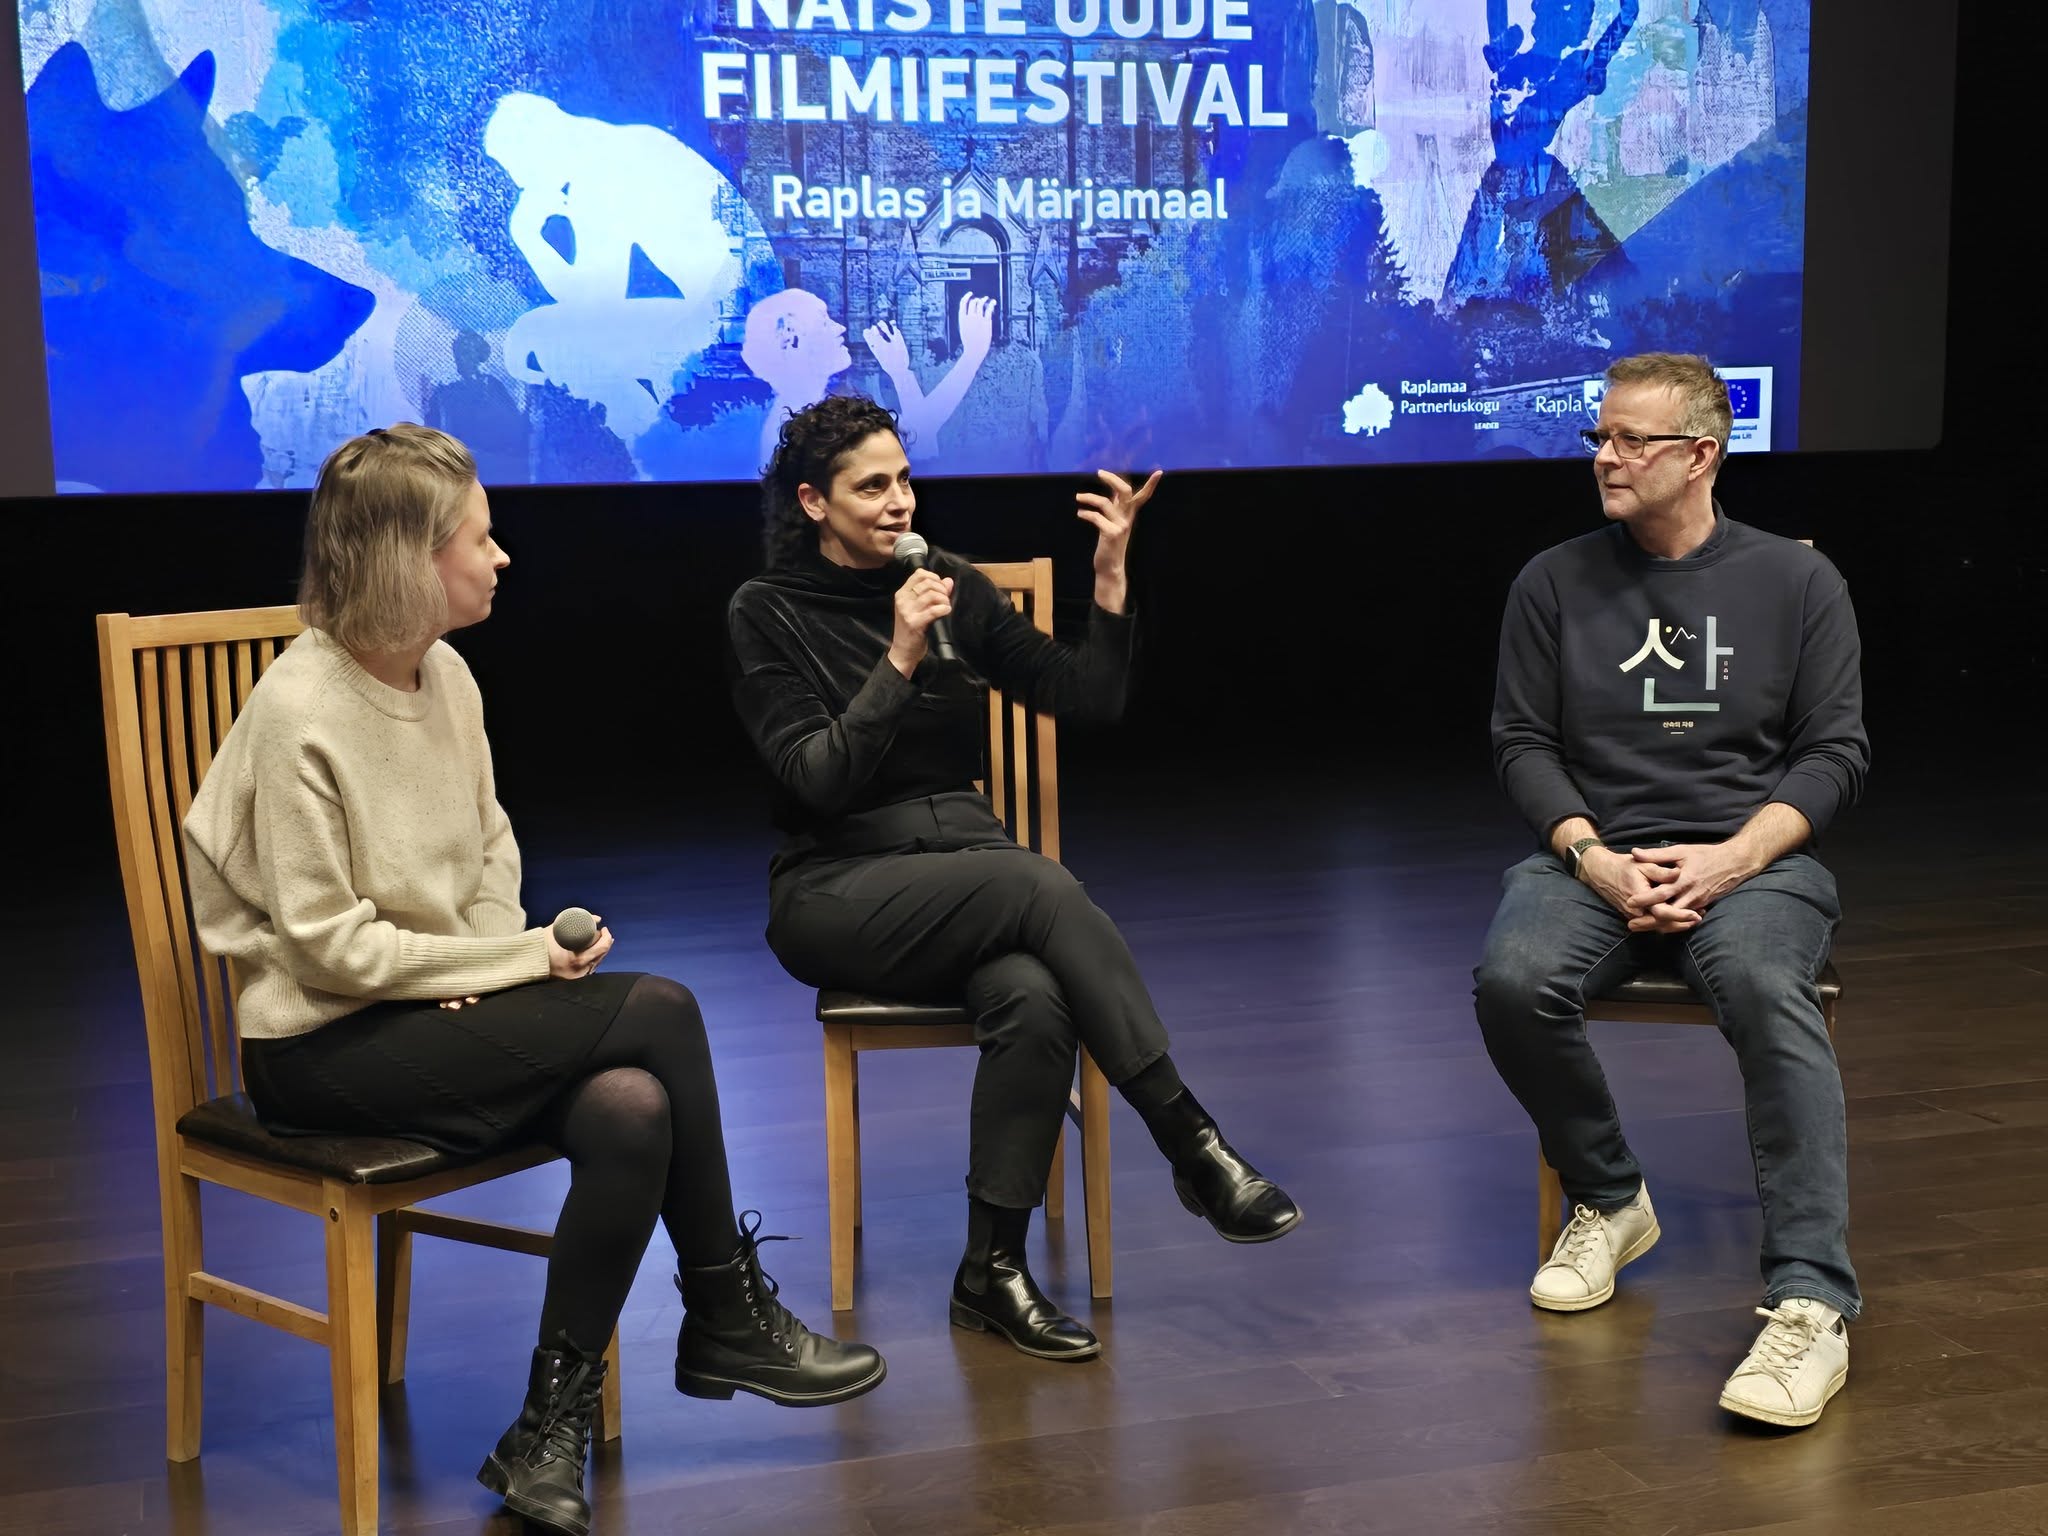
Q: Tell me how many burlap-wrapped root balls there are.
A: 0